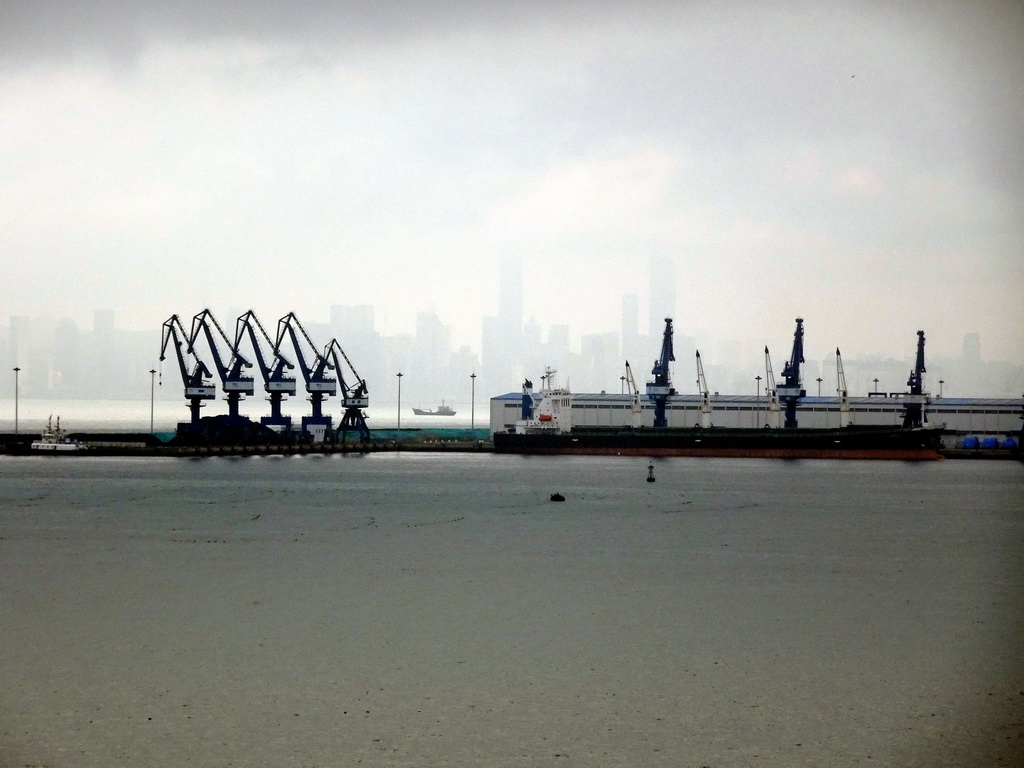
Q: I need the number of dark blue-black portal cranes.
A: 8